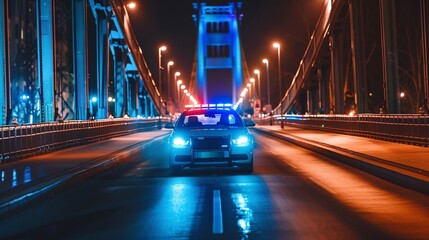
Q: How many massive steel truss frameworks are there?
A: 2